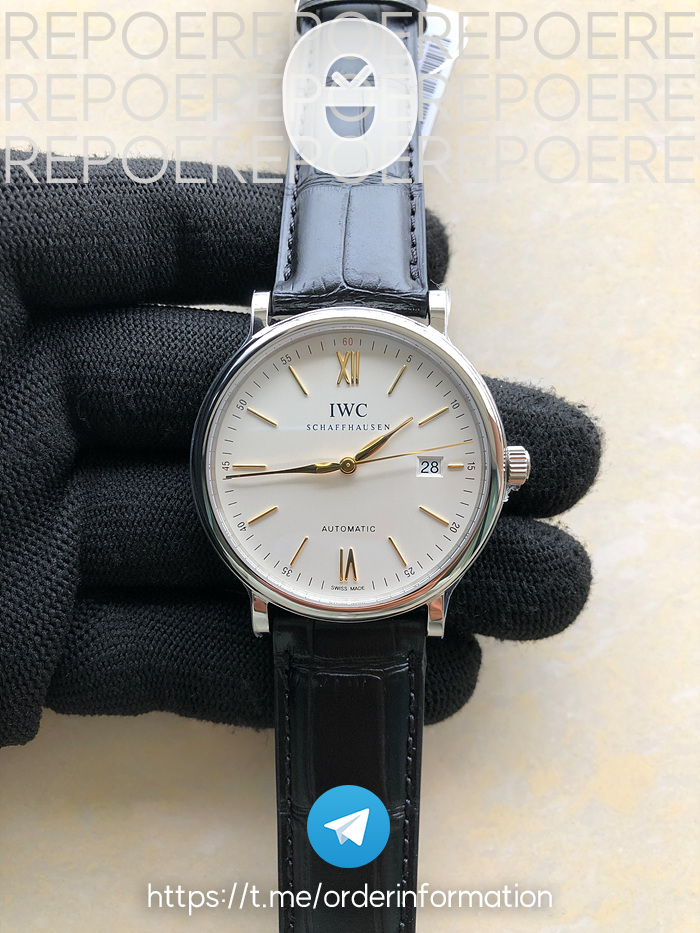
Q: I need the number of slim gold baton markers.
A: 10